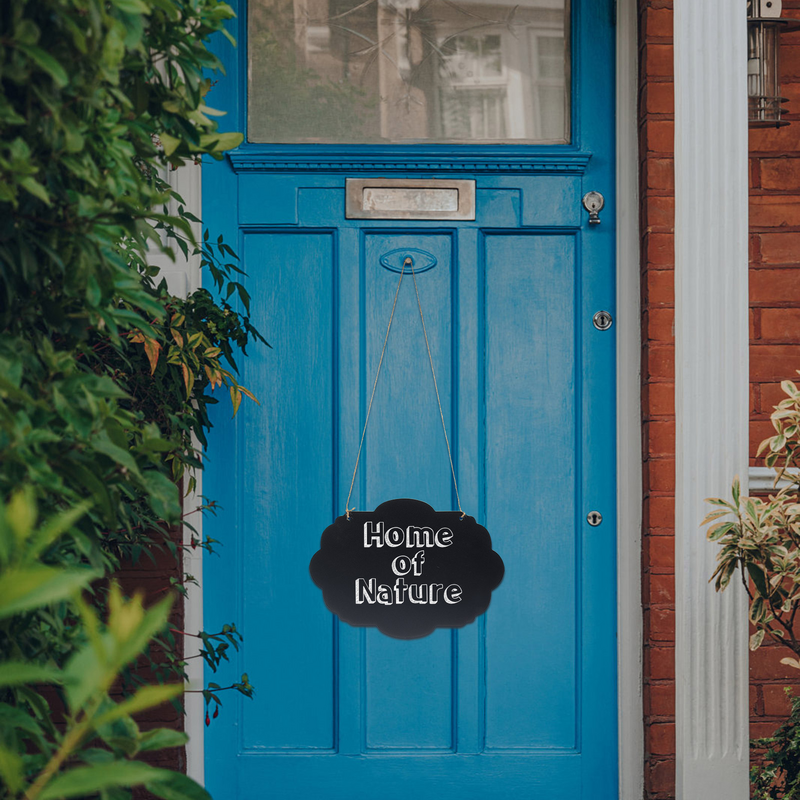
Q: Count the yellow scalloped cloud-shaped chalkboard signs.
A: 0